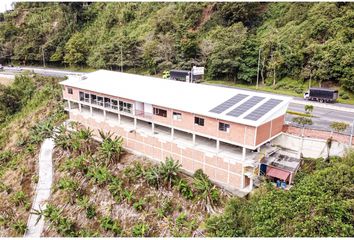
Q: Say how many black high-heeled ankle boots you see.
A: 0